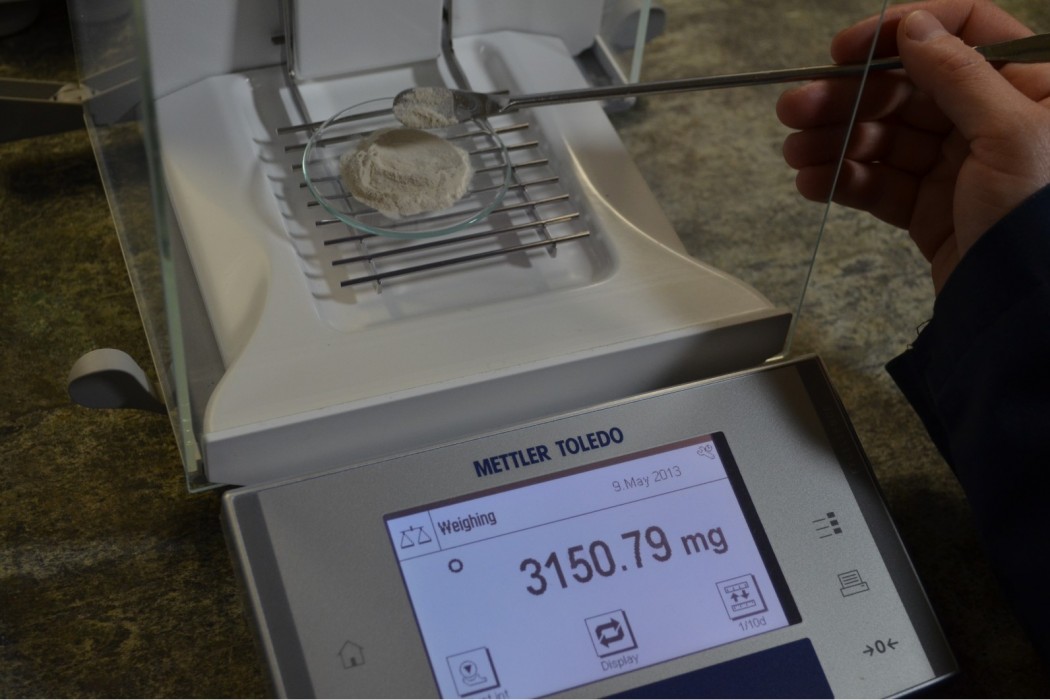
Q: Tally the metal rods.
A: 9